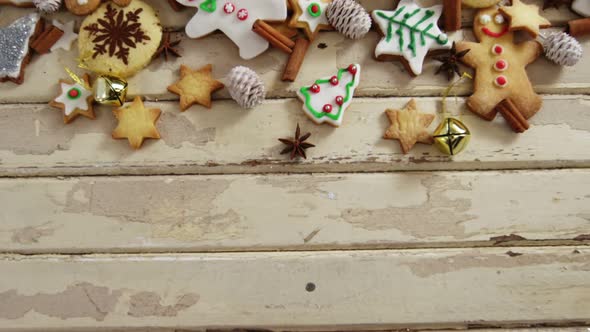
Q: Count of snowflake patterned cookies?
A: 1